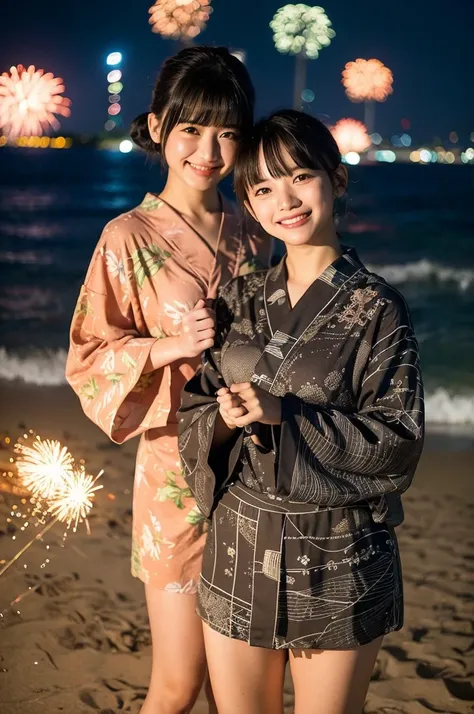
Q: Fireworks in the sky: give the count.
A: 5